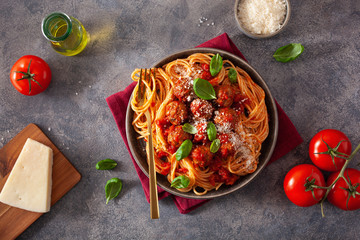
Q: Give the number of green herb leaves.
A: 11